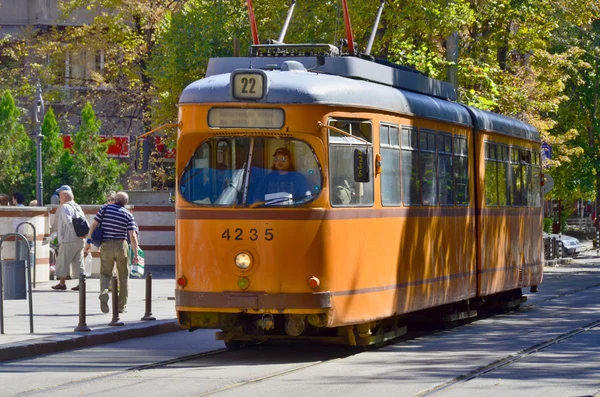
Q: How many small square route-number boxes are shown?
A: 1